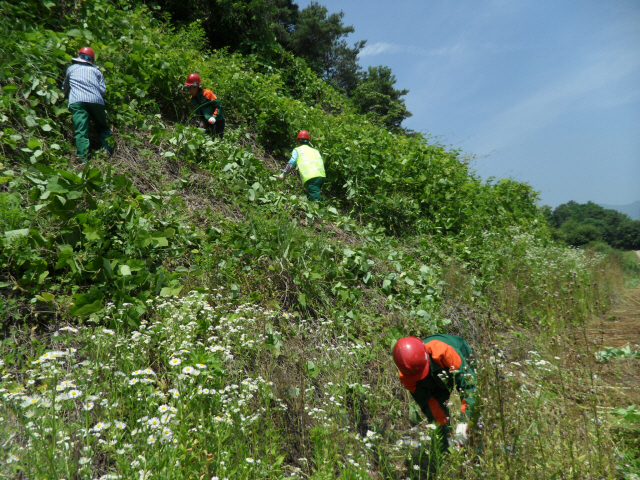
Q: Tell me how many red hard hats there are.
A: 4